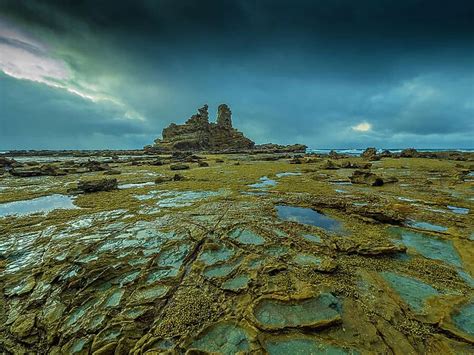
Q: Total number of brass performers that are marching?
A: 0